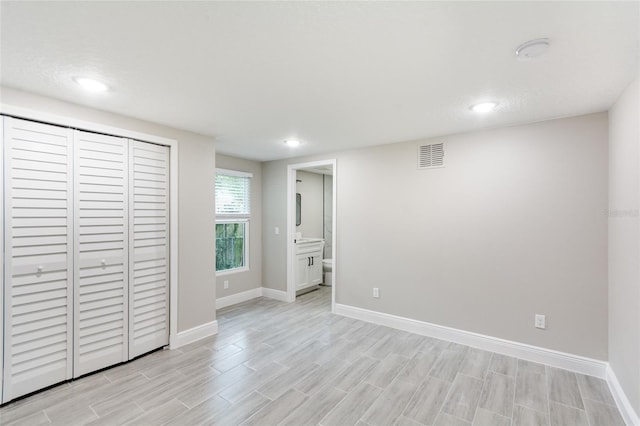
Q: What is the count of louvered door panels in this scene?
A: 3